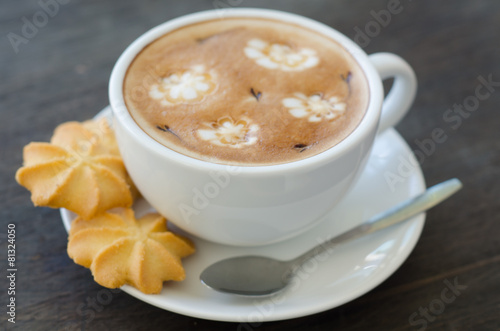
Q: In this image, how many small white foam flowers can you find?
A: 4